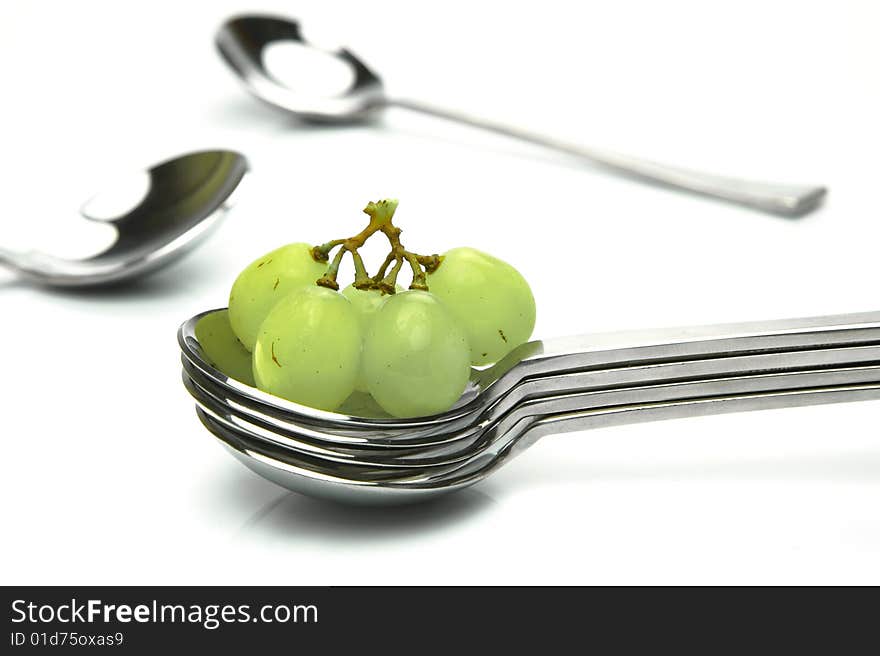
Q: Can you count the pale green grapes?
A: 5